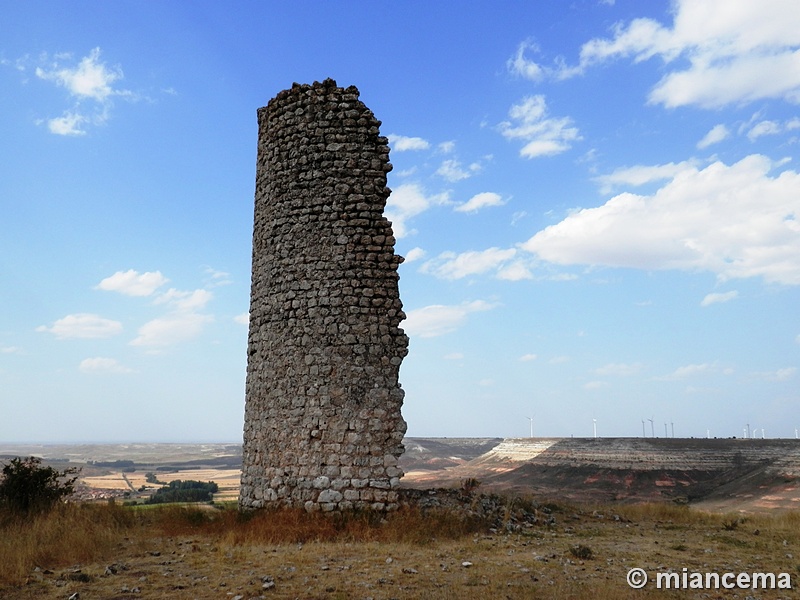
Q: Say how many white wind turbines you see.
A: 7